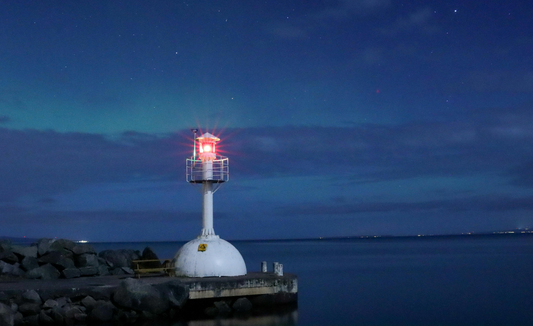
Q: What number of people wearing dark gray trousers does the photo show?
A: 0